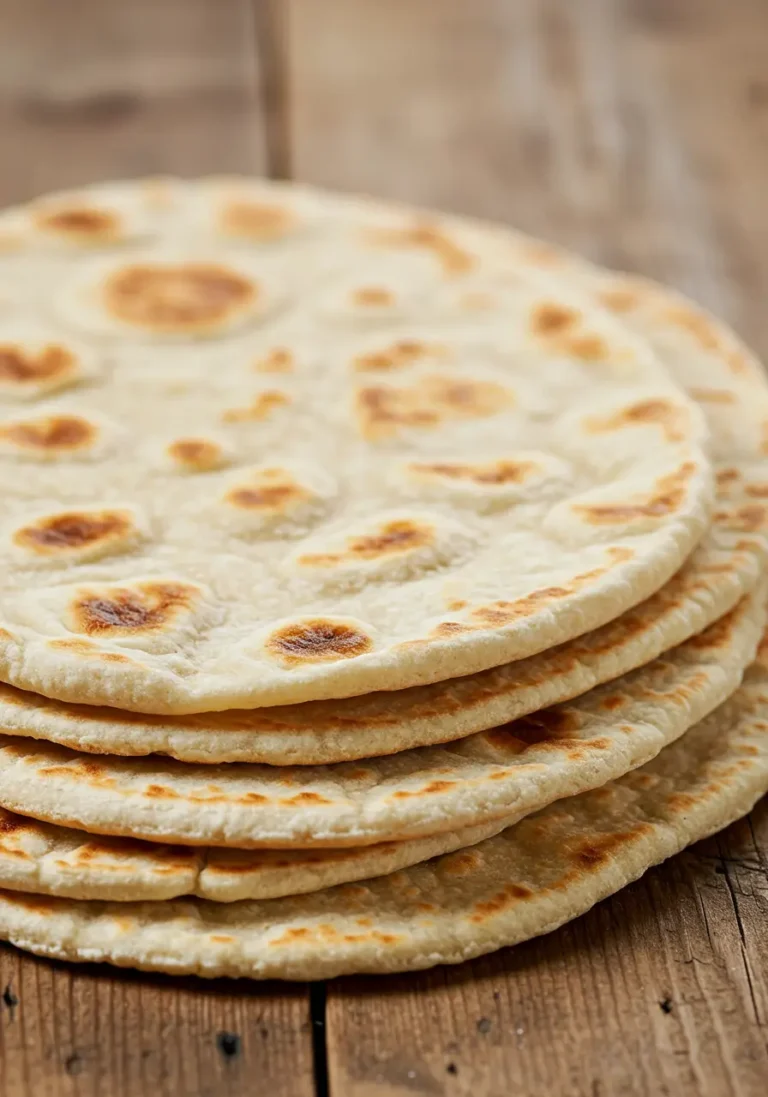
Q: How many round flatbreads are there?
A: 5